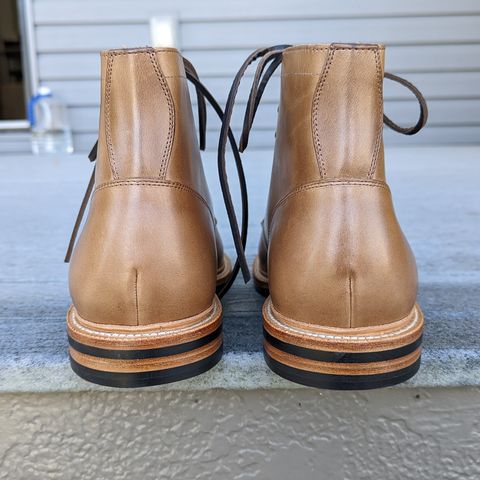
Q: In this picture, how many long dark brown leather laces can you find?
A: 2